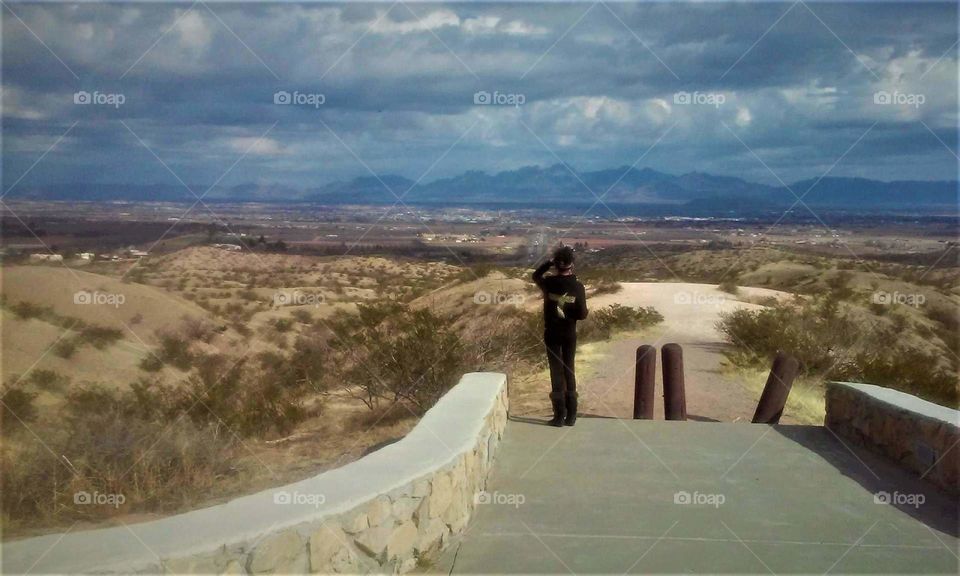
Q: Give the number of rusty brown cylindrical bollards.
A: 3